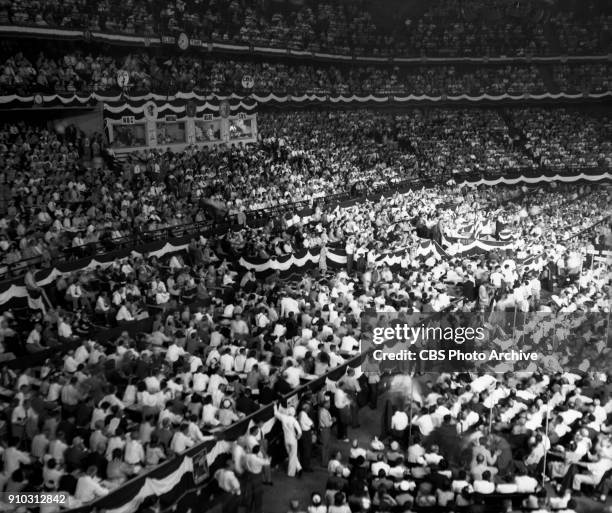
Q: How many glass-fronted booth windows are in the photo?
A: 4